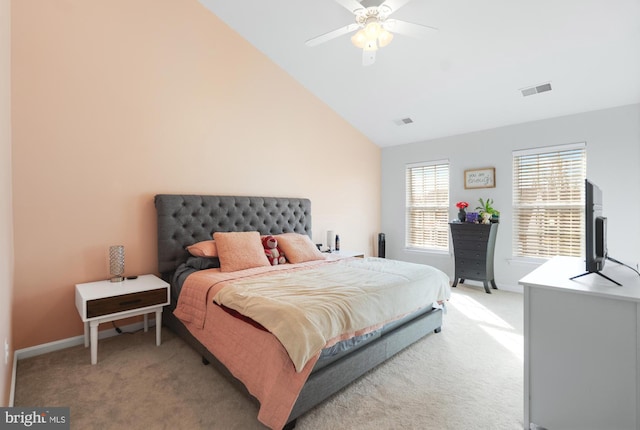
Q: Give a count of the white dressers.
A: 1